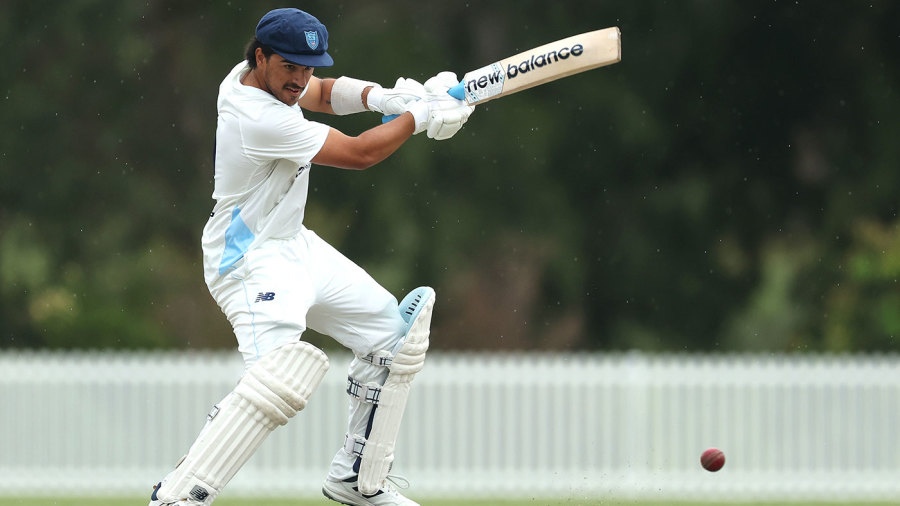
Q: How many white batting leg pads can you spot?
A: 2